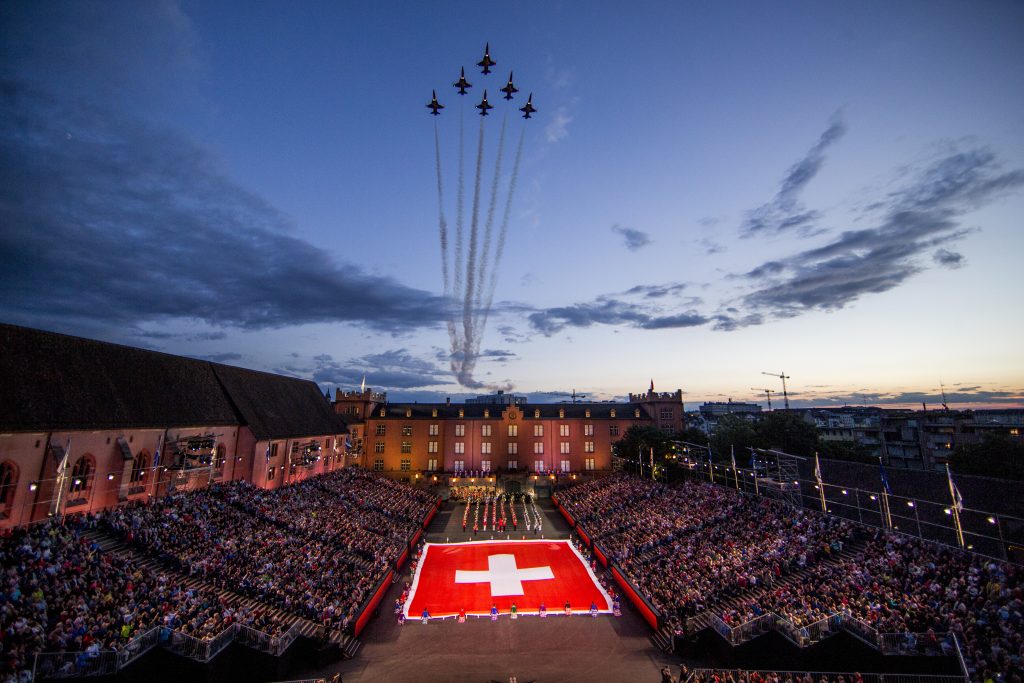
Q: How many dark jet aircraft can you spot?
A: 6